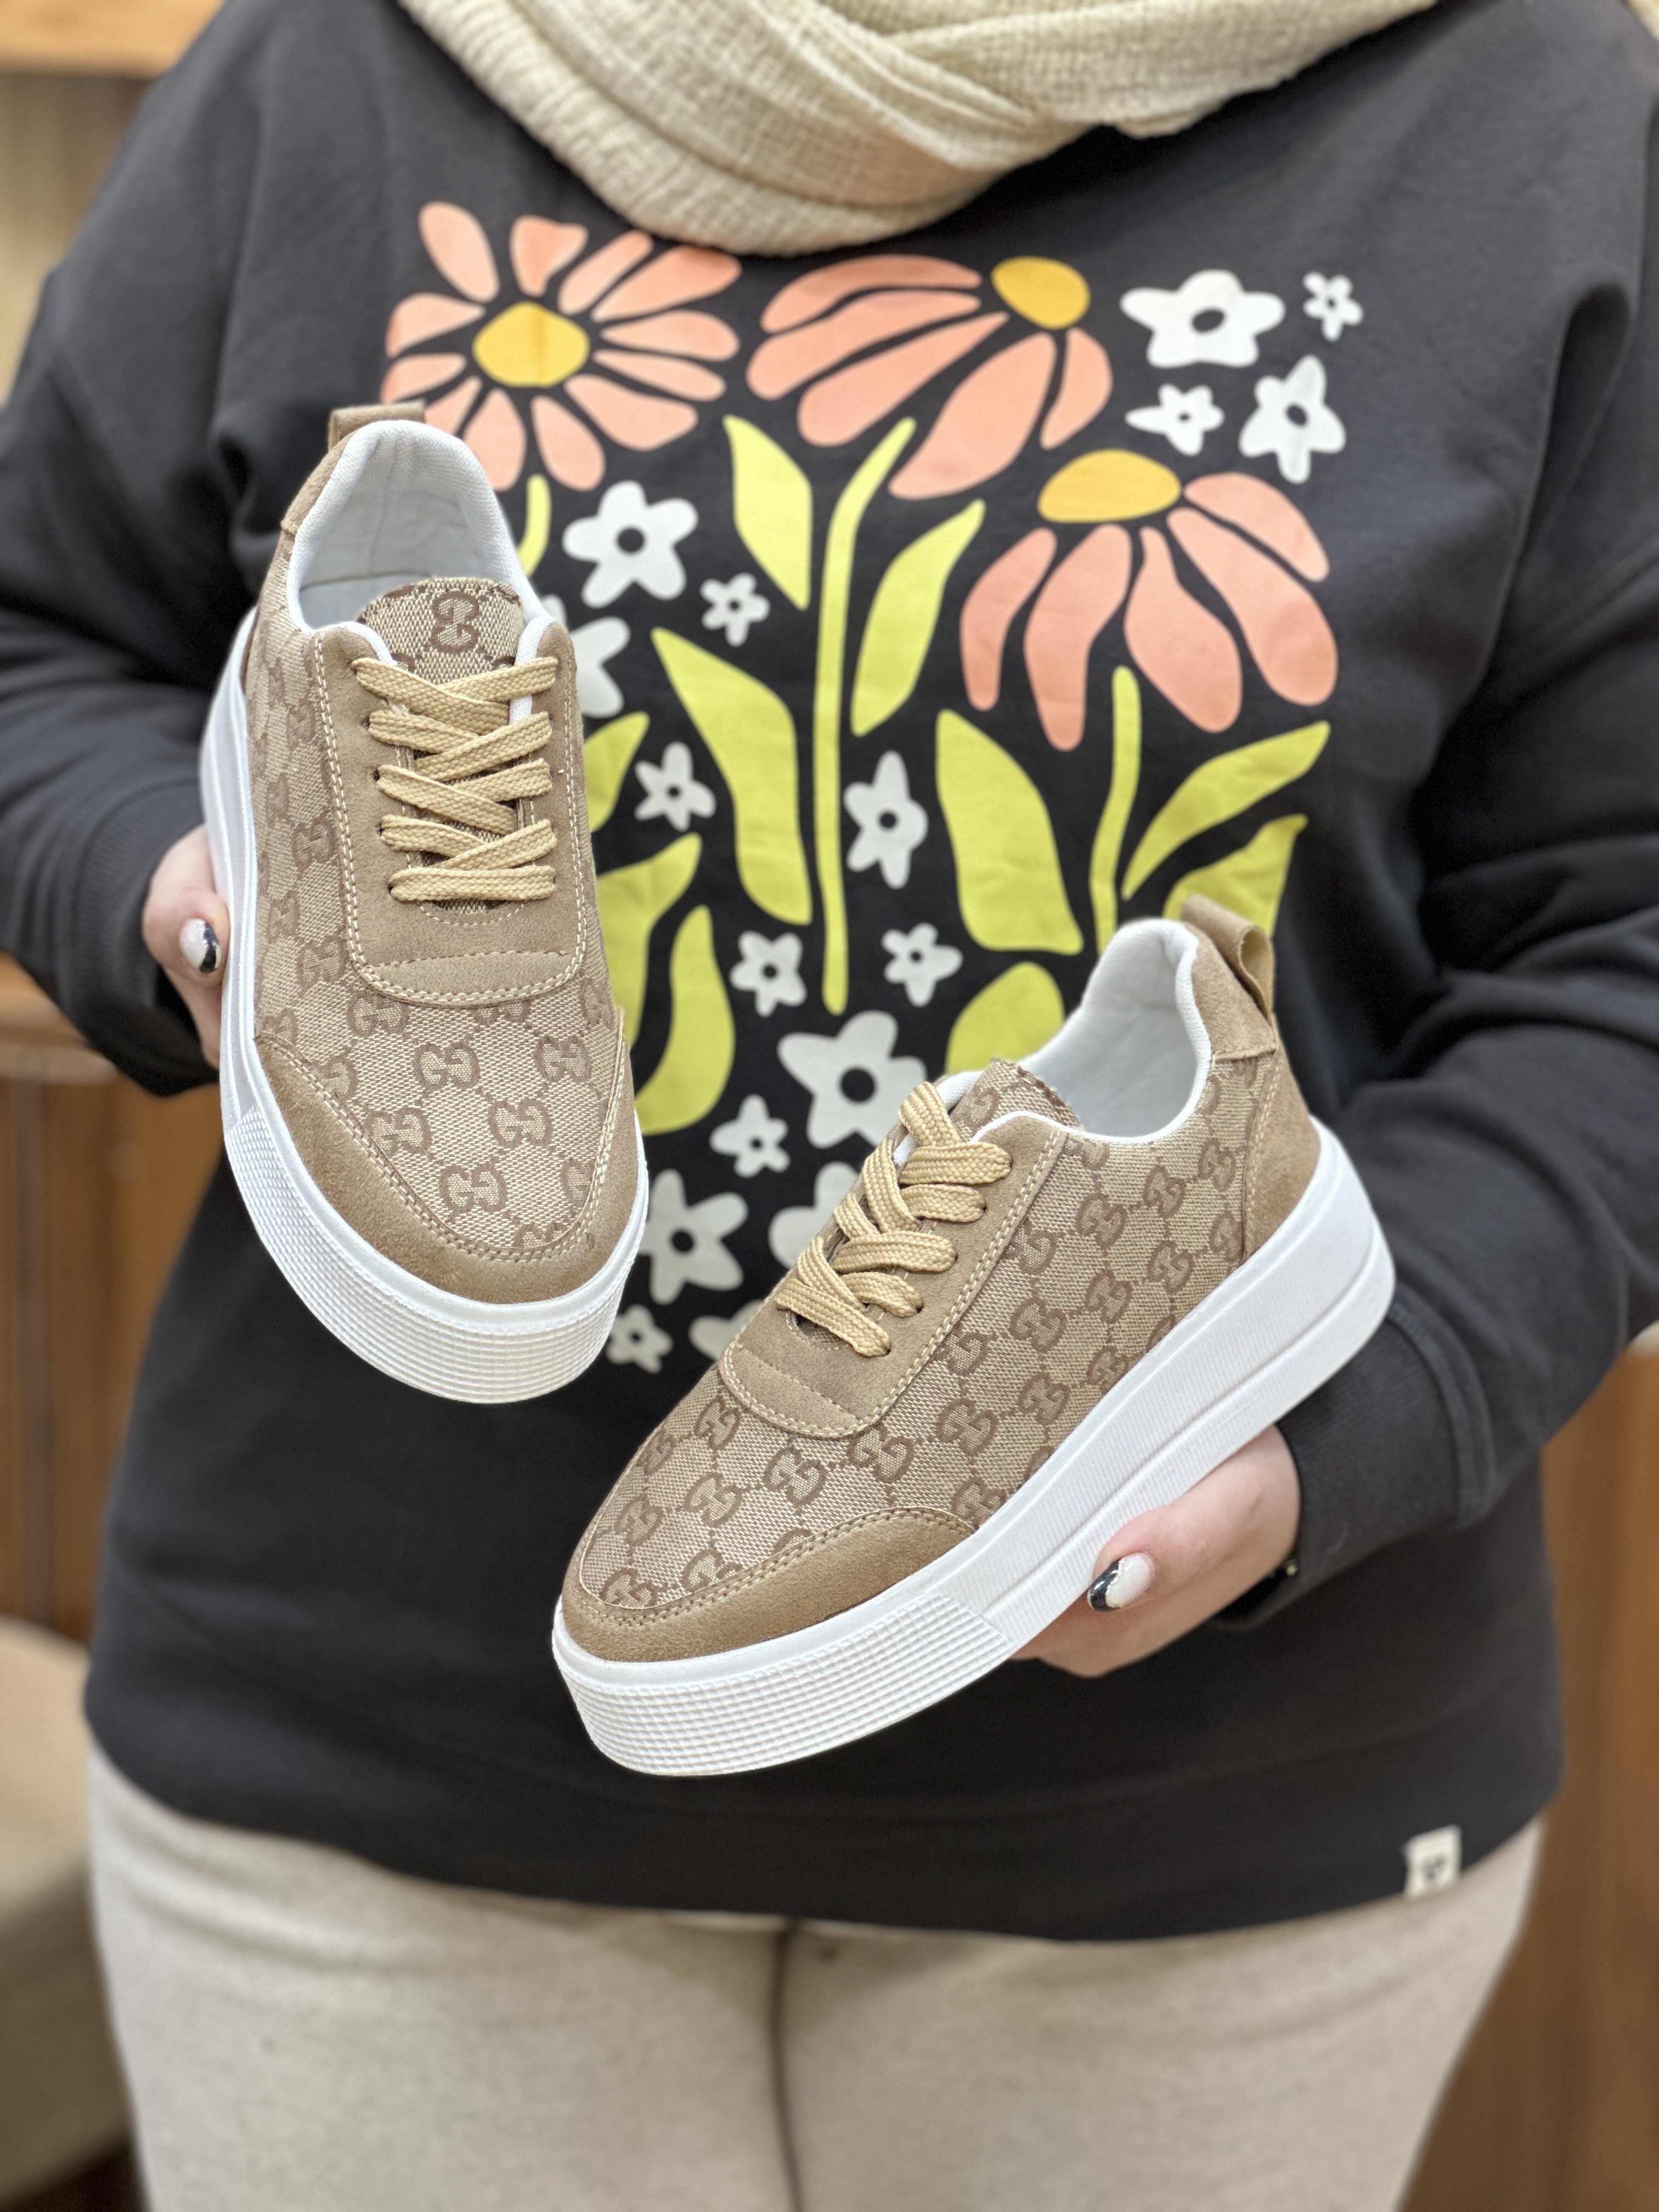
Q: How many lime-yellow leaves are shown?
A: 10